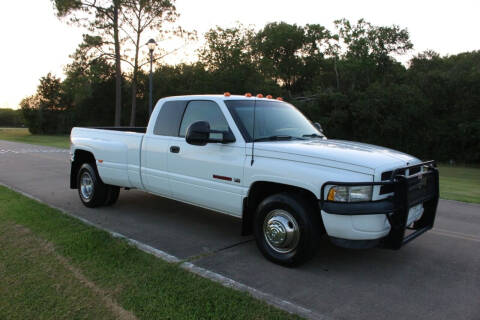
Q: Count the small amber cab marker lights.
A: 5